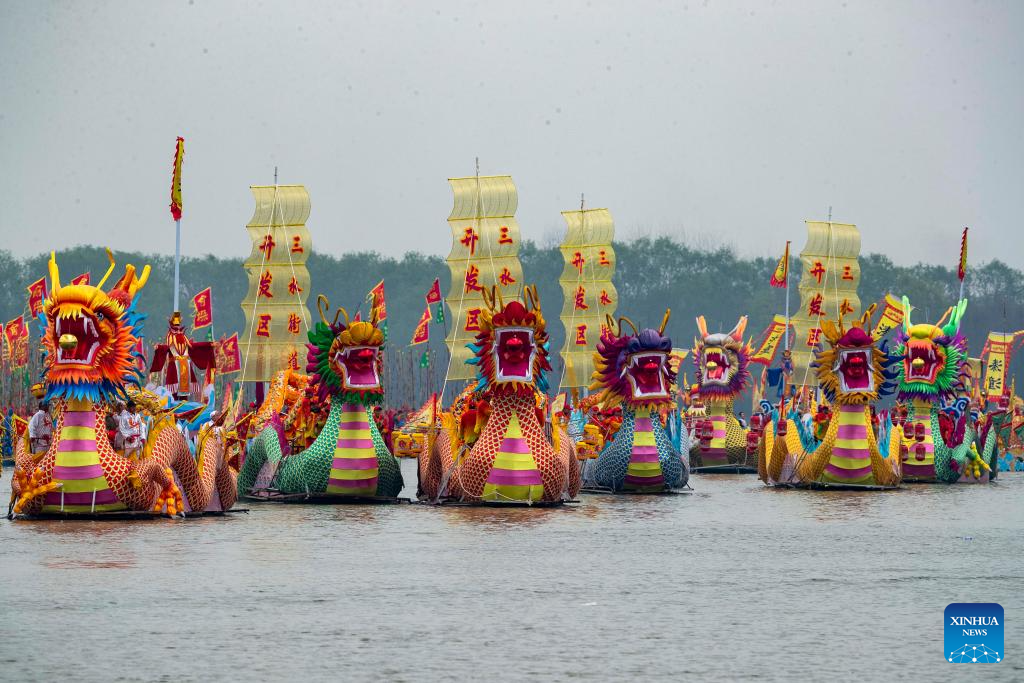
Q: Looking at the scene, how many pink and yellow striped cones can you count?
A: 7